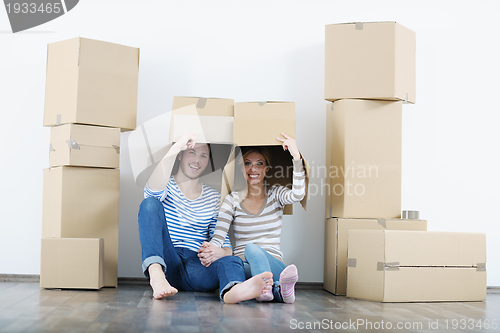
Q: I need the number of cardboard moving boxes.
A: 10